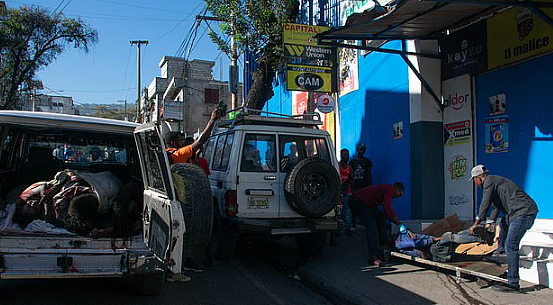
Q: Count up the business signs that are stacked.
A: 3